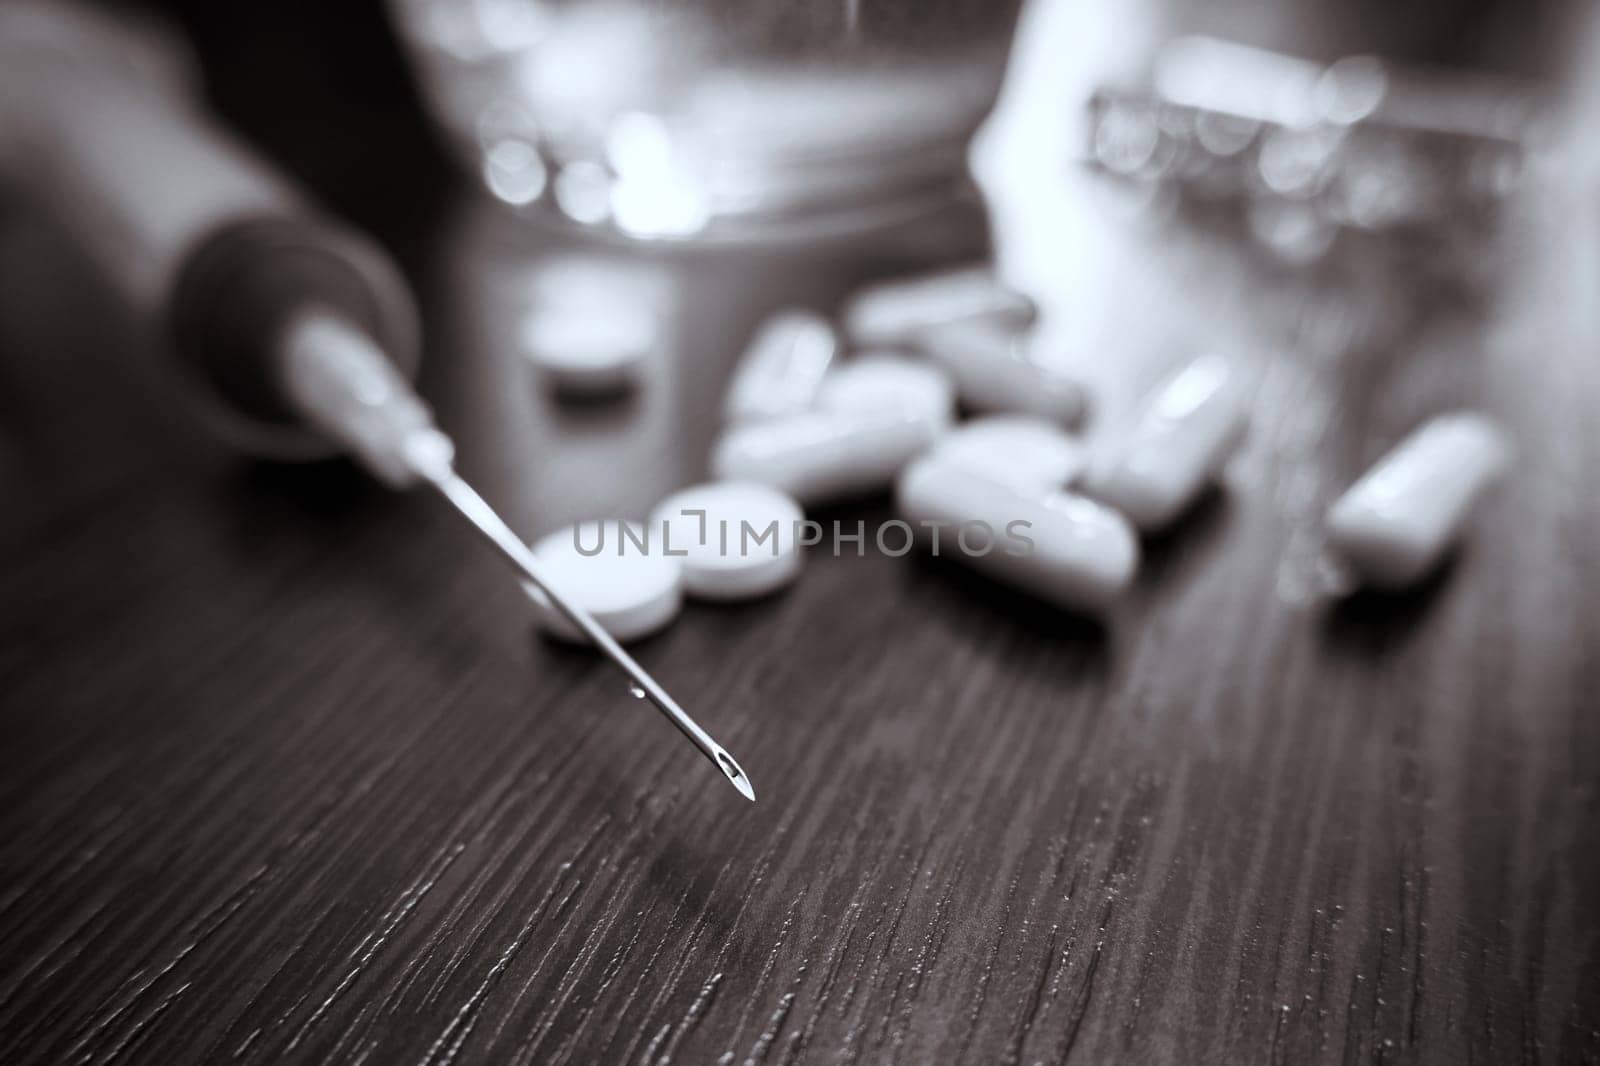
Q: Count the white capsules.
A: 7